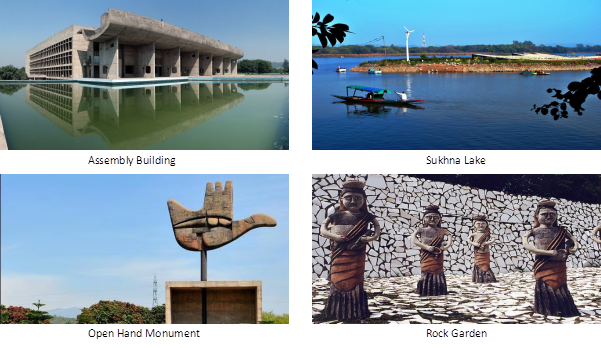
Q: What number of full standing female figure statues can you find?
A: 4